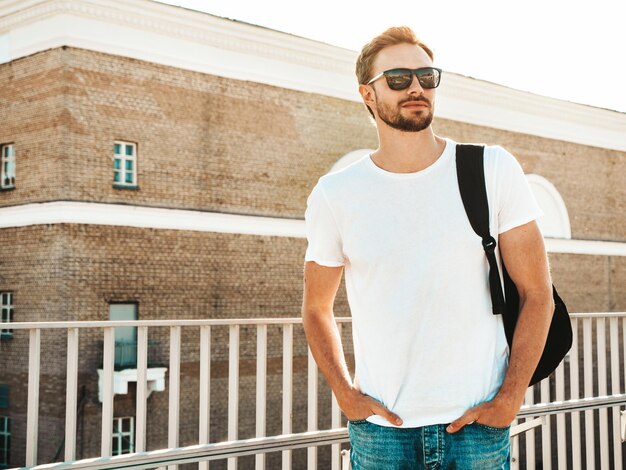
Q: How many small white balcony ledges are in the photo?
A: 1